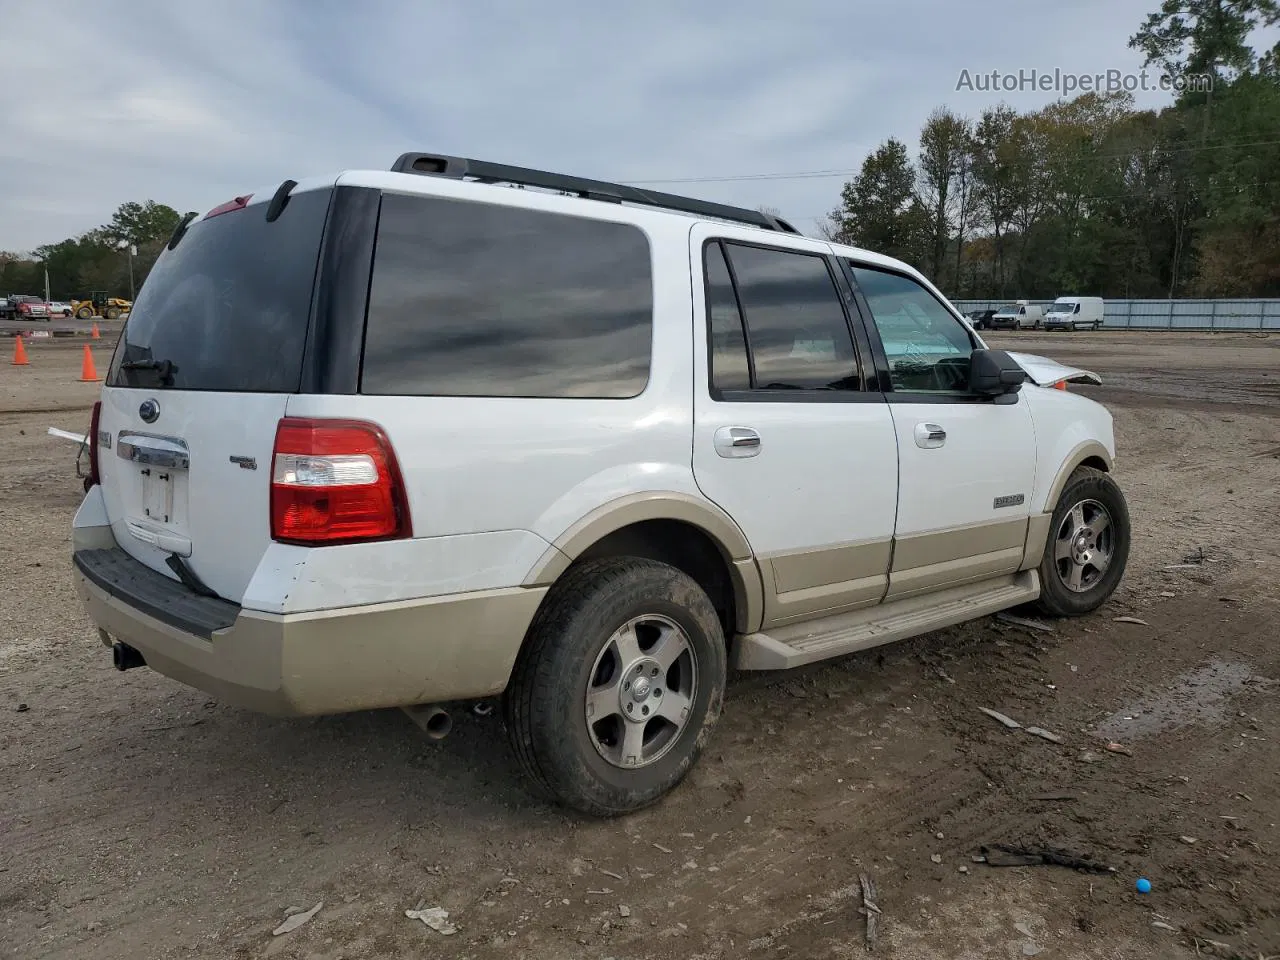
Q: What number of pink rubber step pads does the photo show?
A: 0